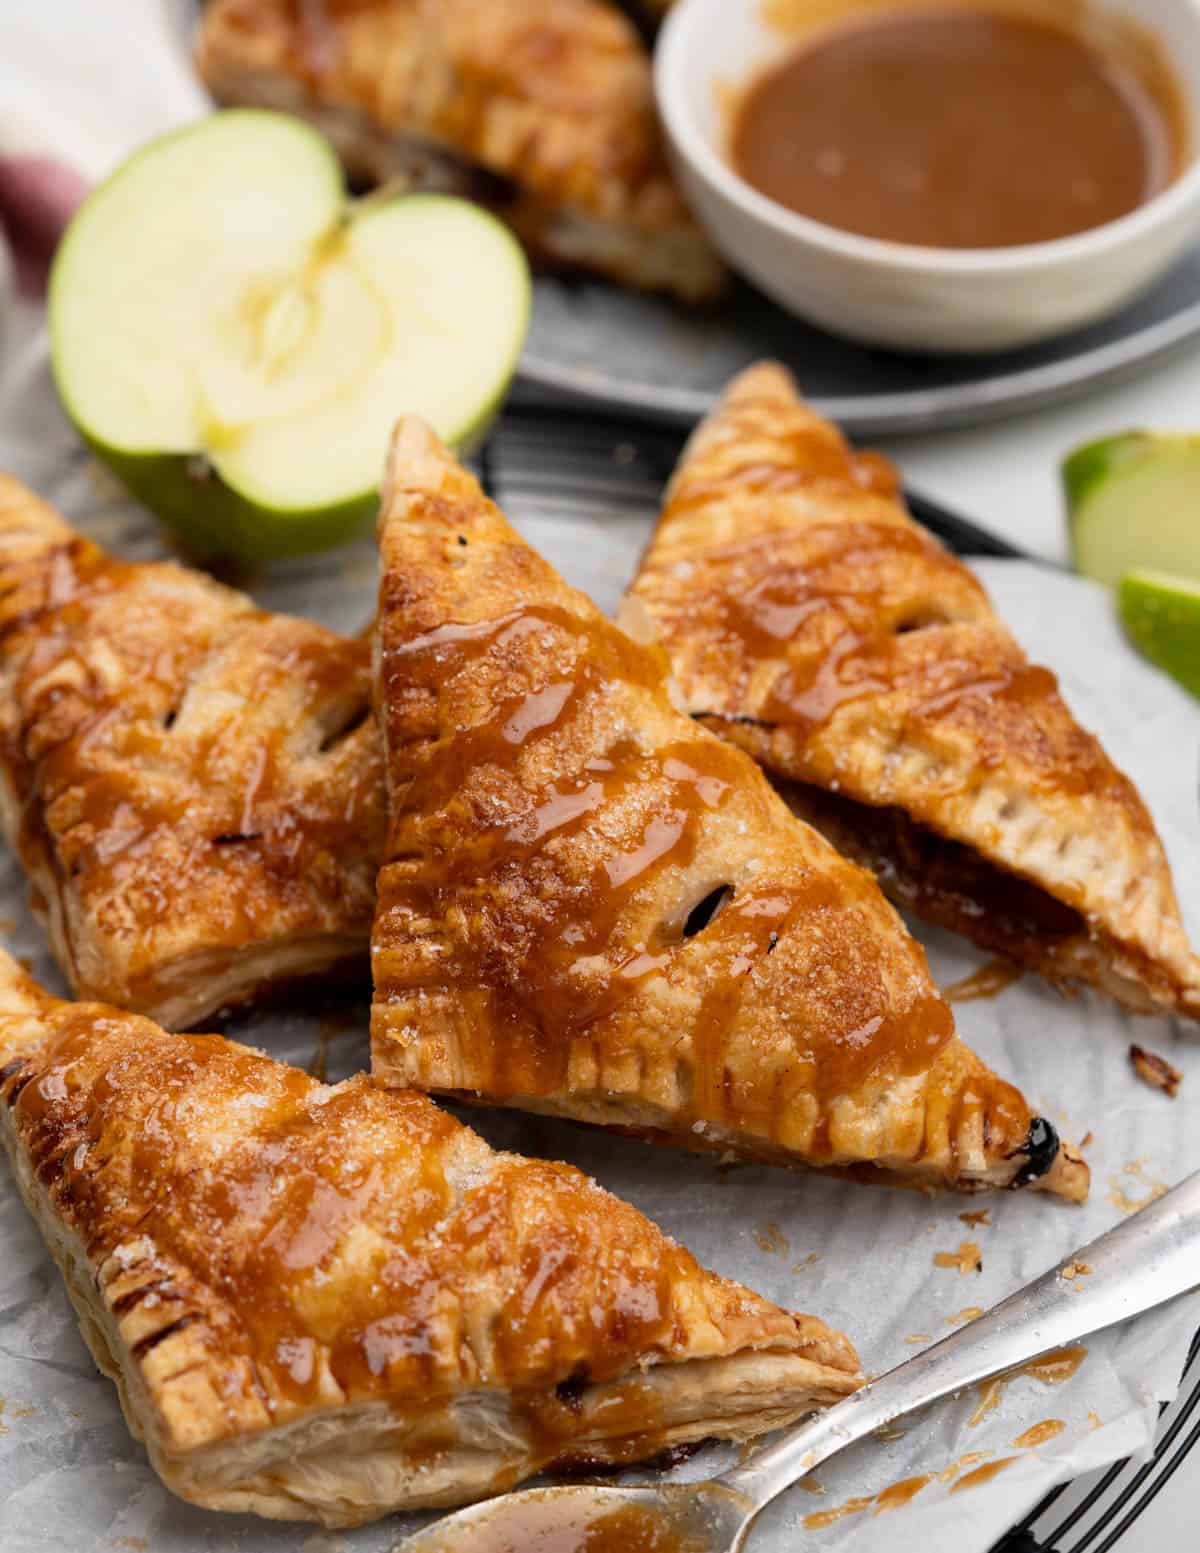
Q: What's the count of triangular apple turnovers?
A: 5